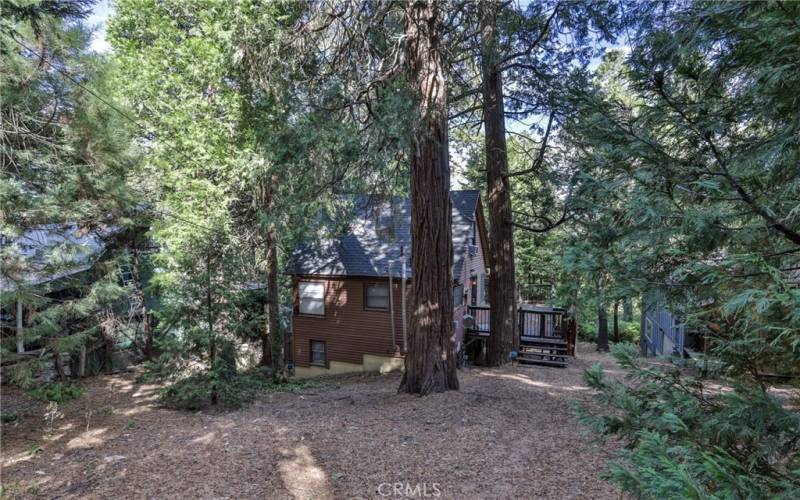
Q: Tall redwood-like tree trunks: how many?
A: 2